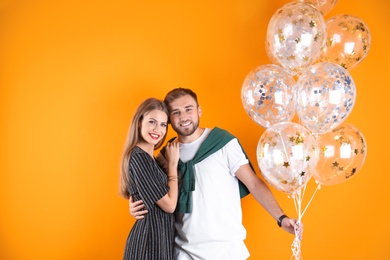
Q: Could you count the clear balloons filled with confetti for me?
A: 7